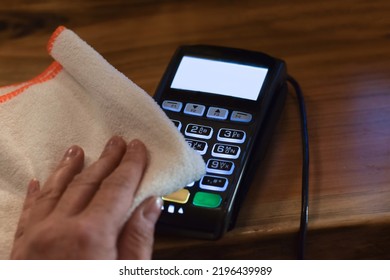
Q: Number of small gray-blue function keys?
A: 4